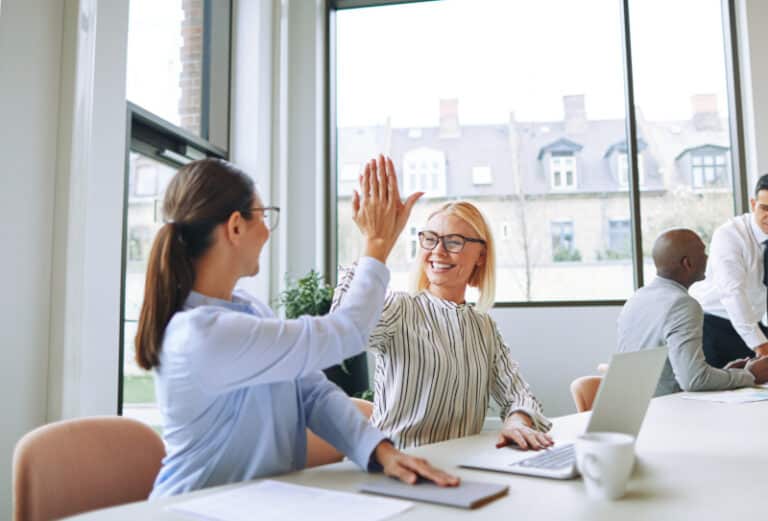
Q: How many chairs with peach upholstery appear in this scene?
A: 3